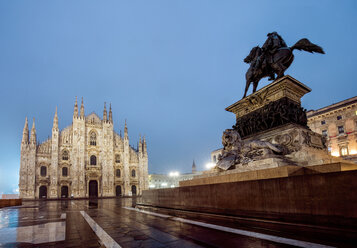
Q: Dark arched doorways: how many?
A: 5